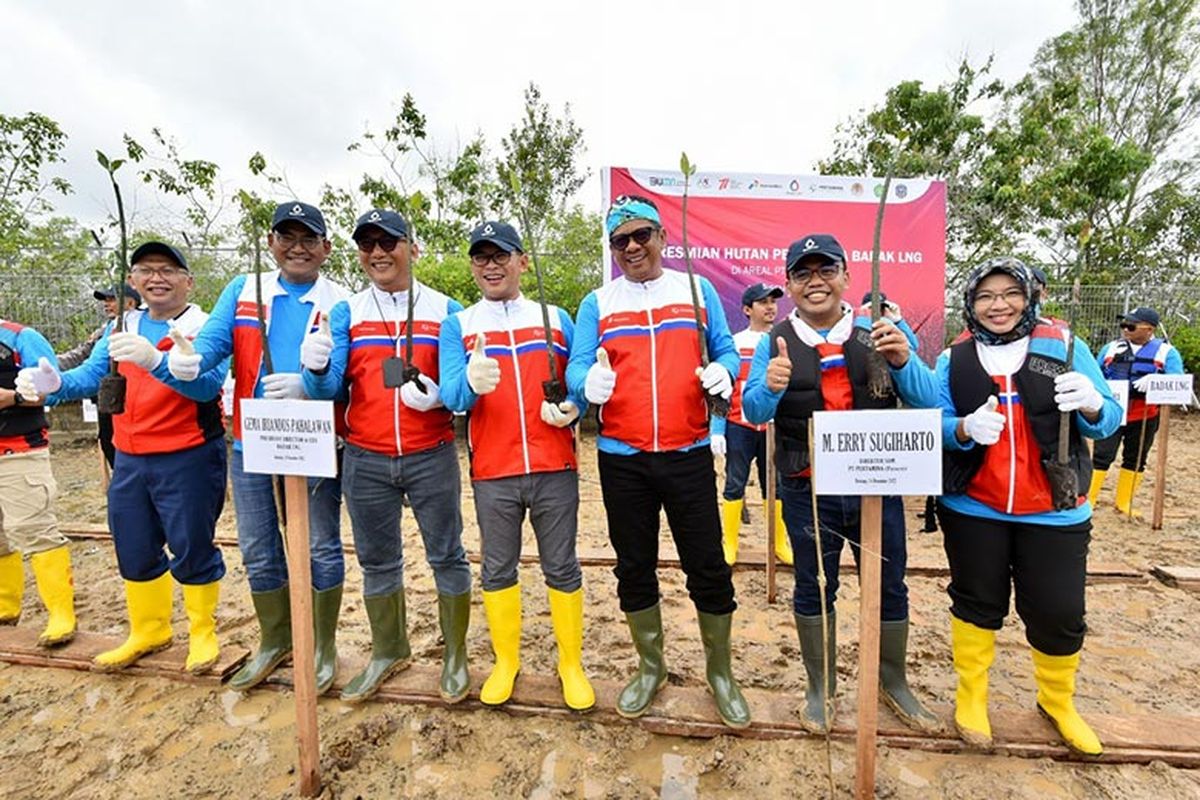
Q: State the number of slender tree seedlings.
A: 7